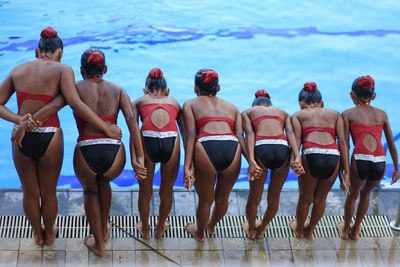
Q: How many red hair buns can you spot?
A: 7